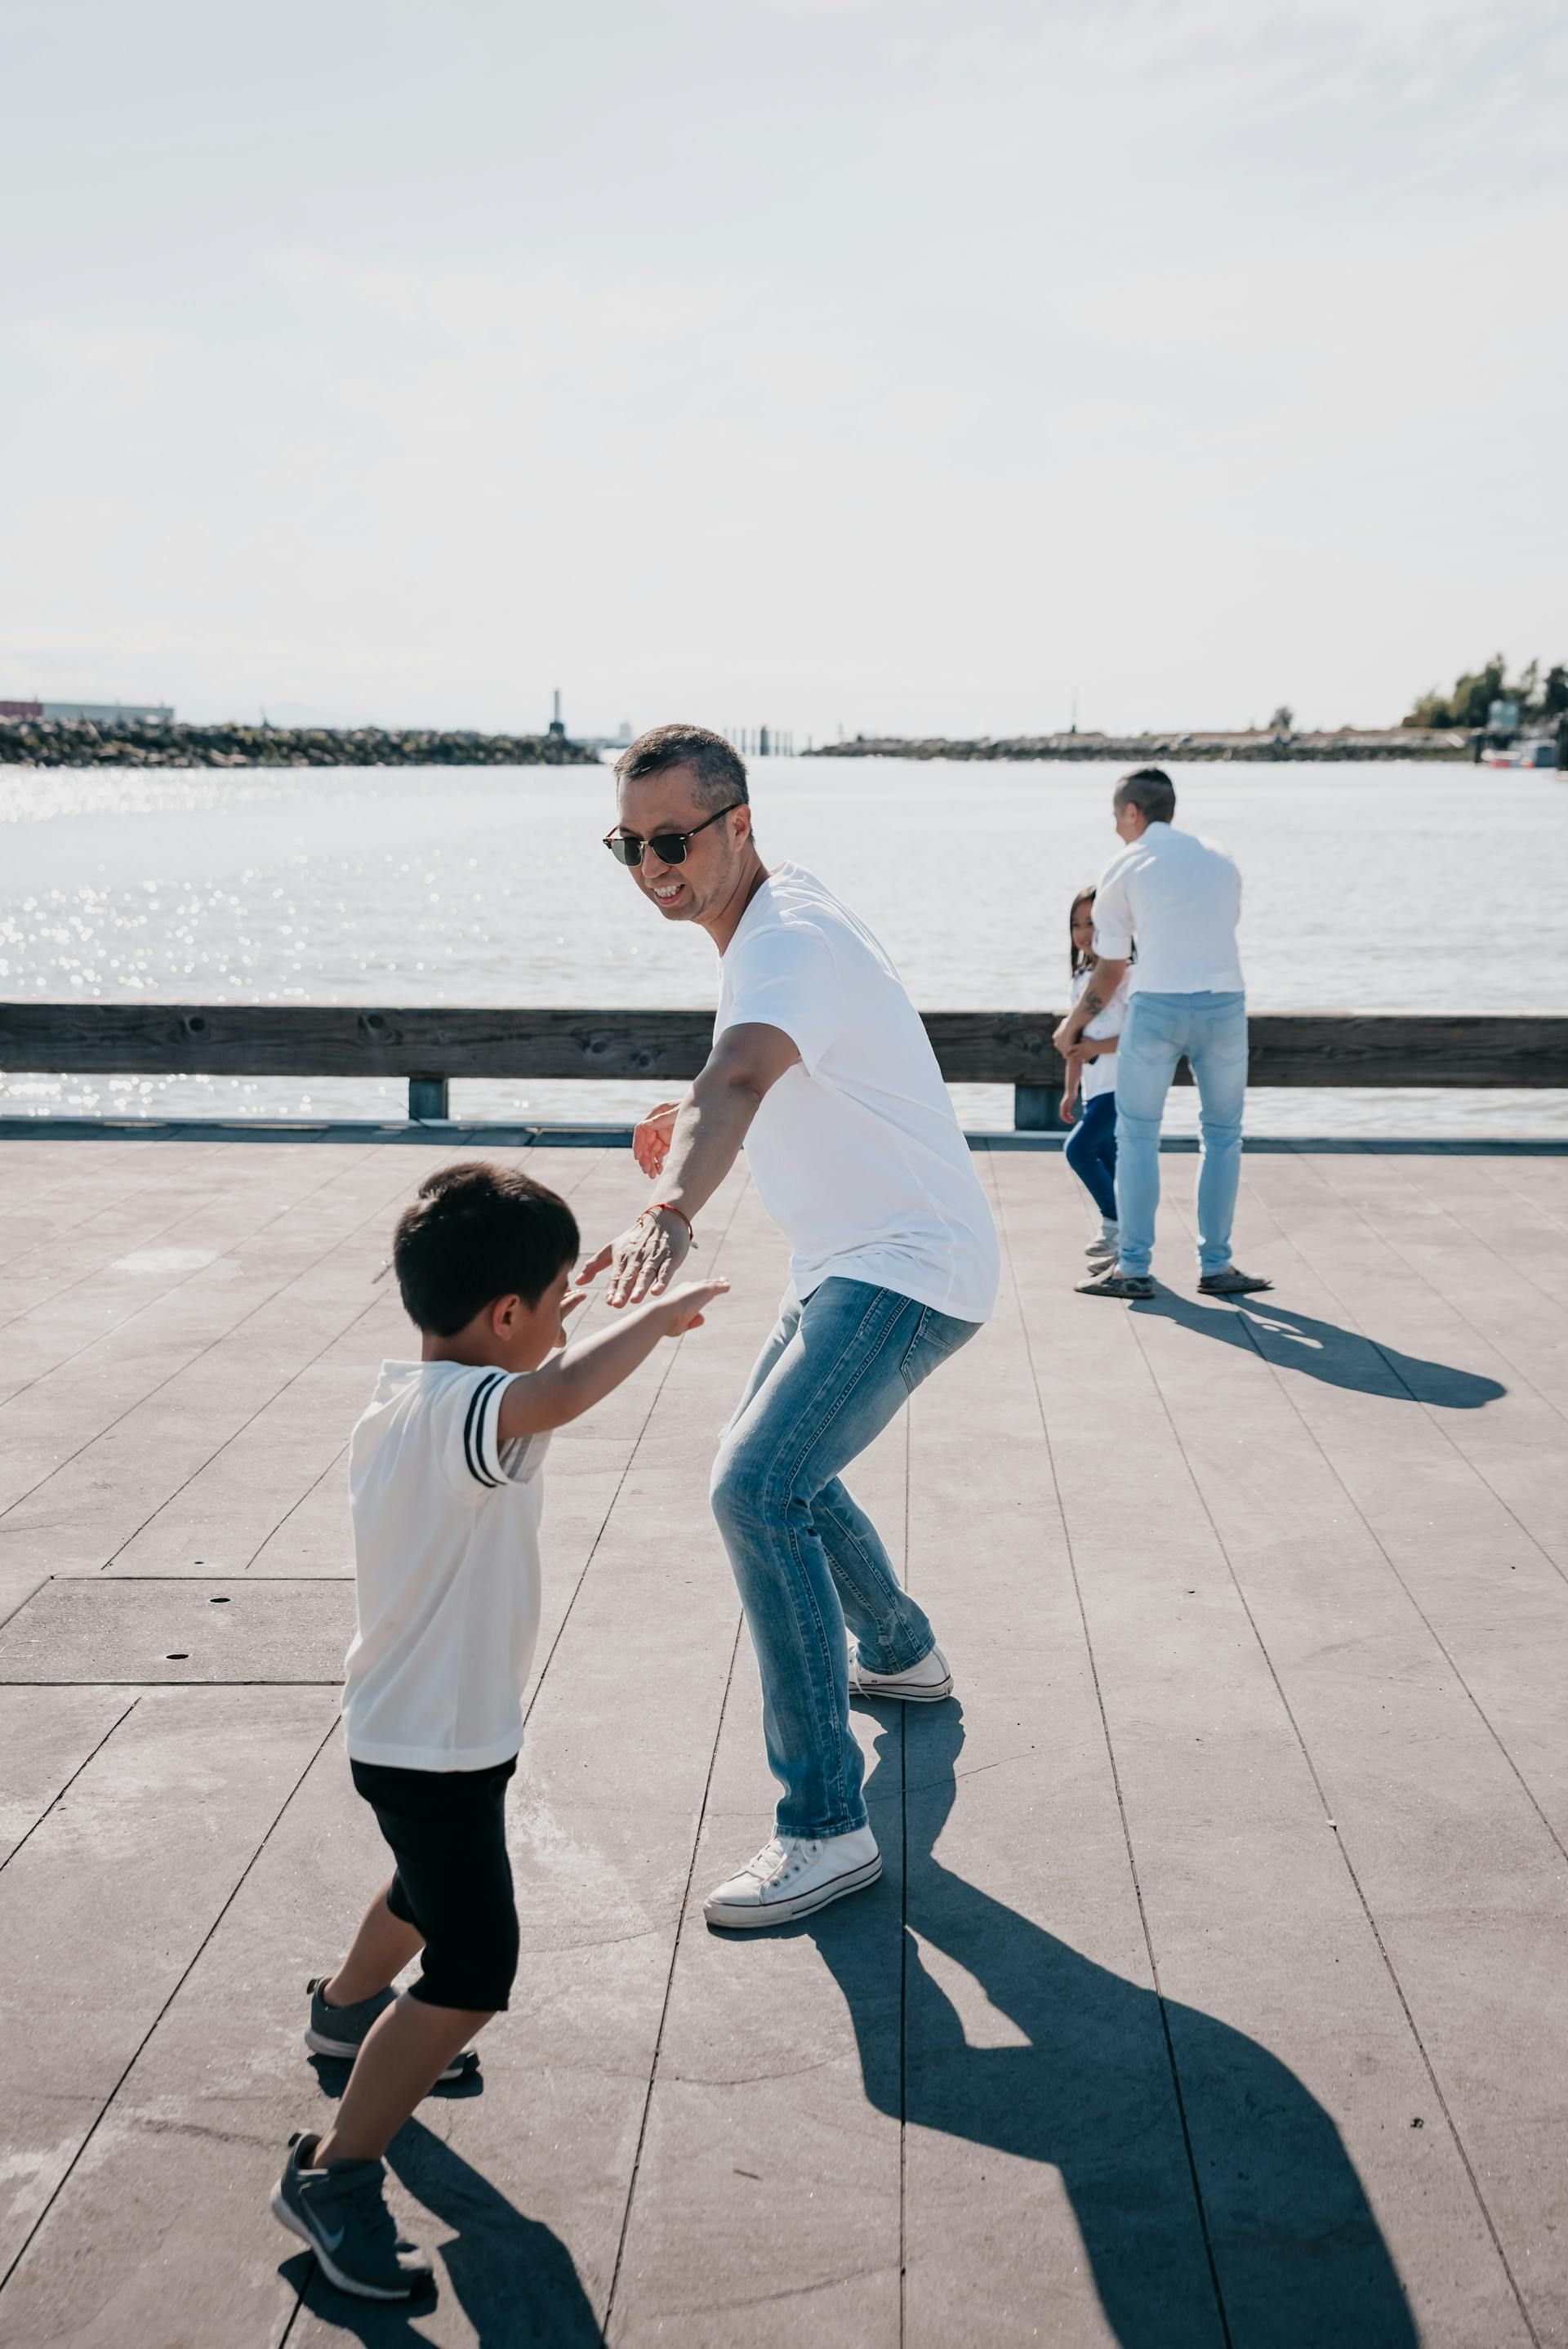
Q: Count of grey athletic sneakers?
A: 2